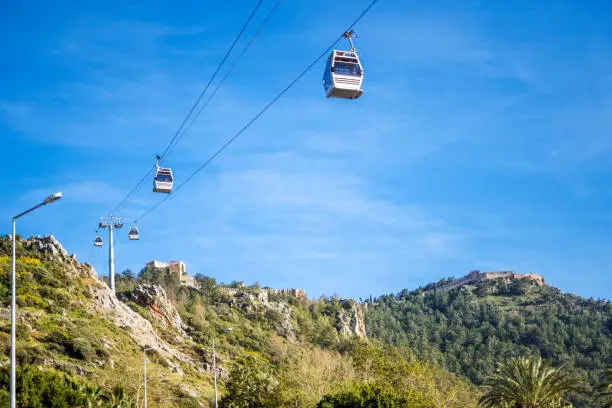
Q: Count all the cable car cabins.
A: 4